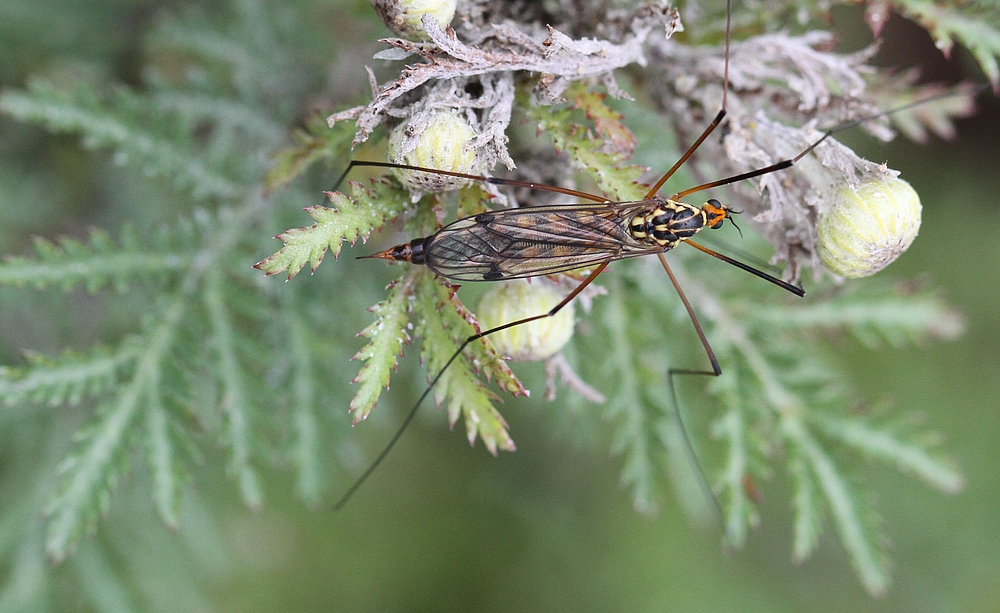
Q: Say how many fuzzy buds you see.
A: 4